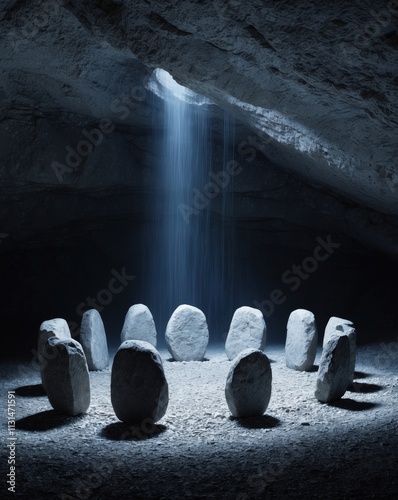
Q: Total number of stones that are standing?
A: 11